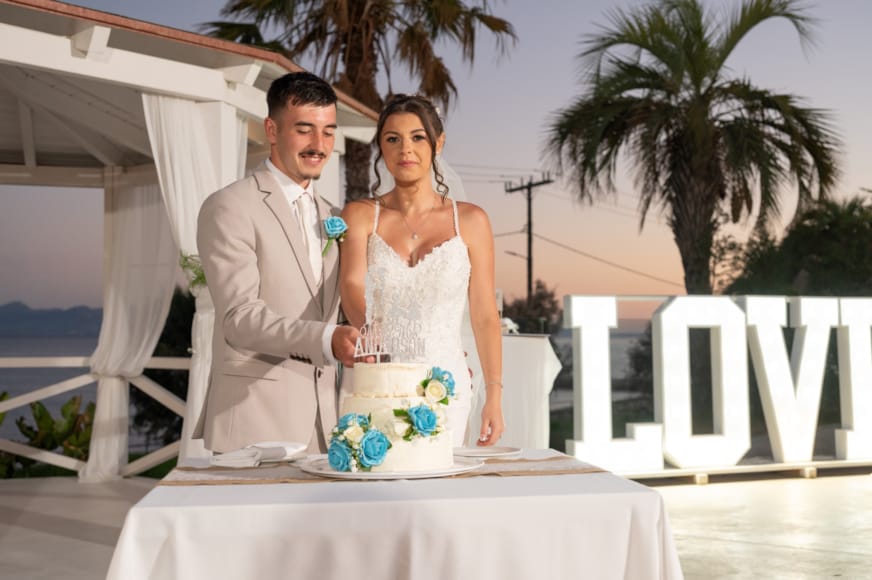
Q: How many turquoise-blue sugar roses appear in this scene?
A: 5